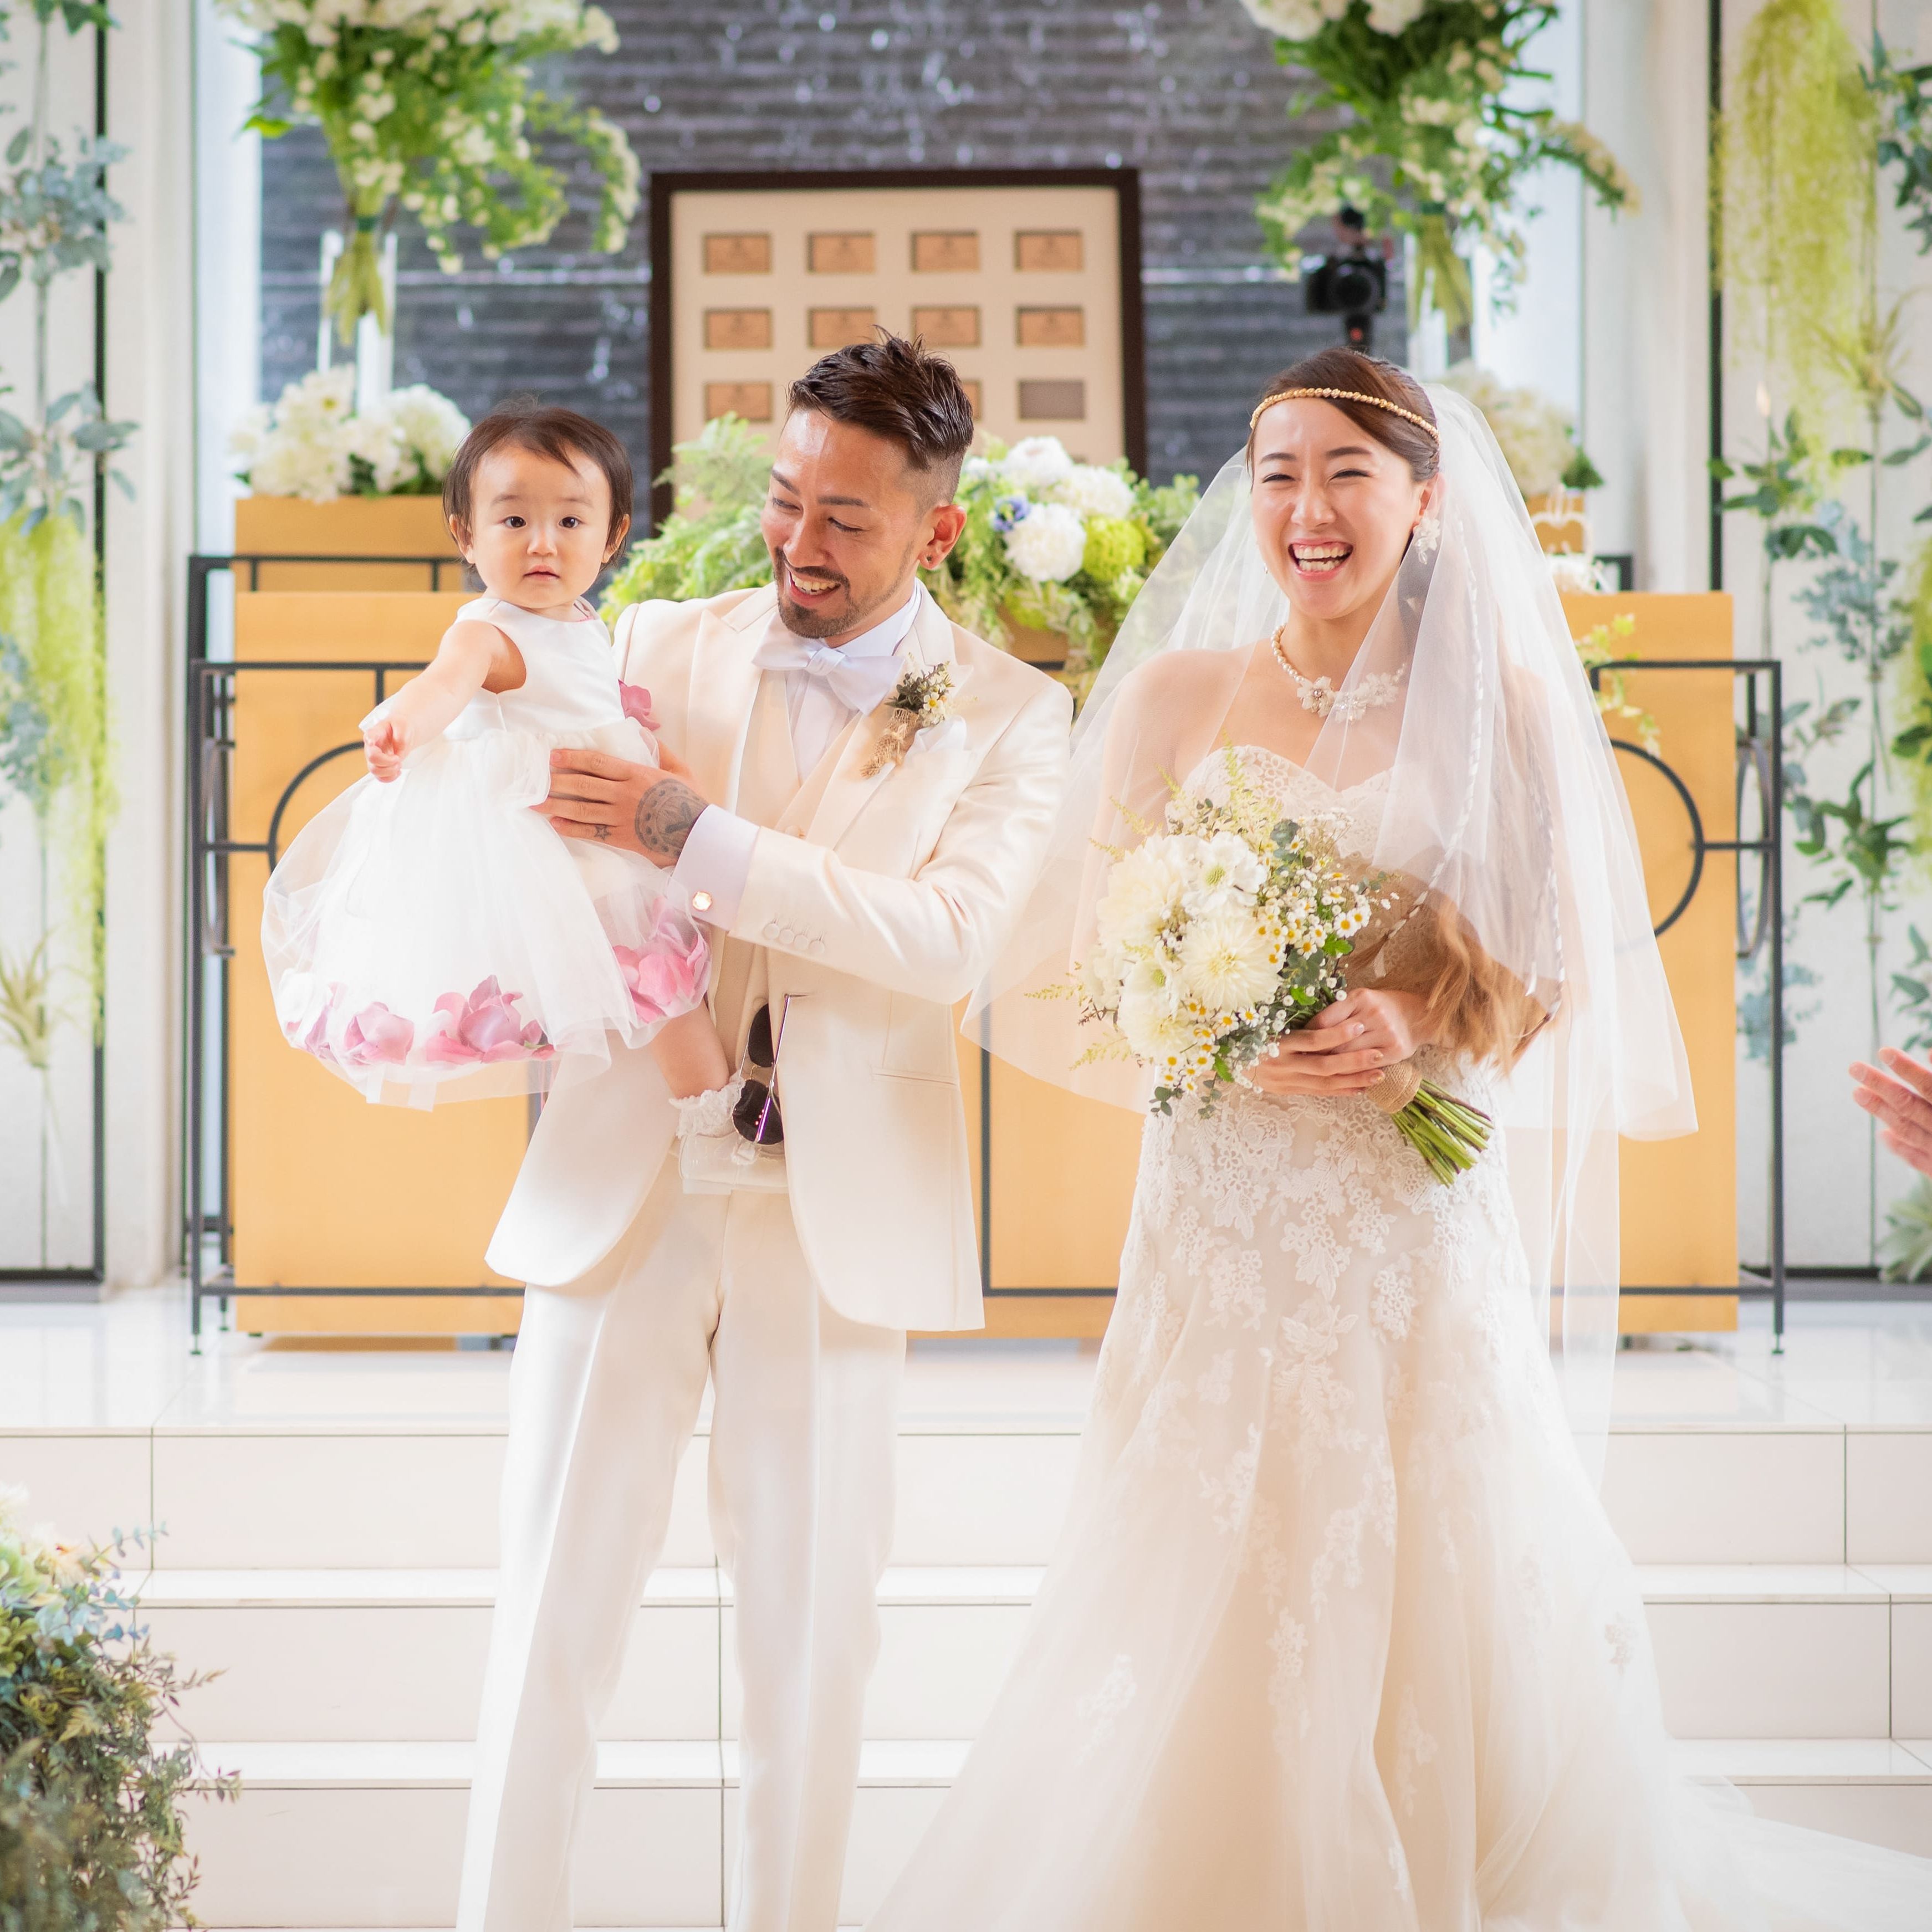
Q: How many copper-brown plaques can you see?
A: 10